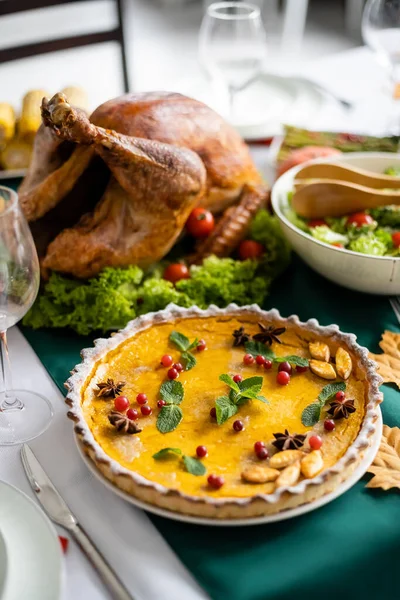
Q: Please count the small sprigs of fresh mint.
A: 6